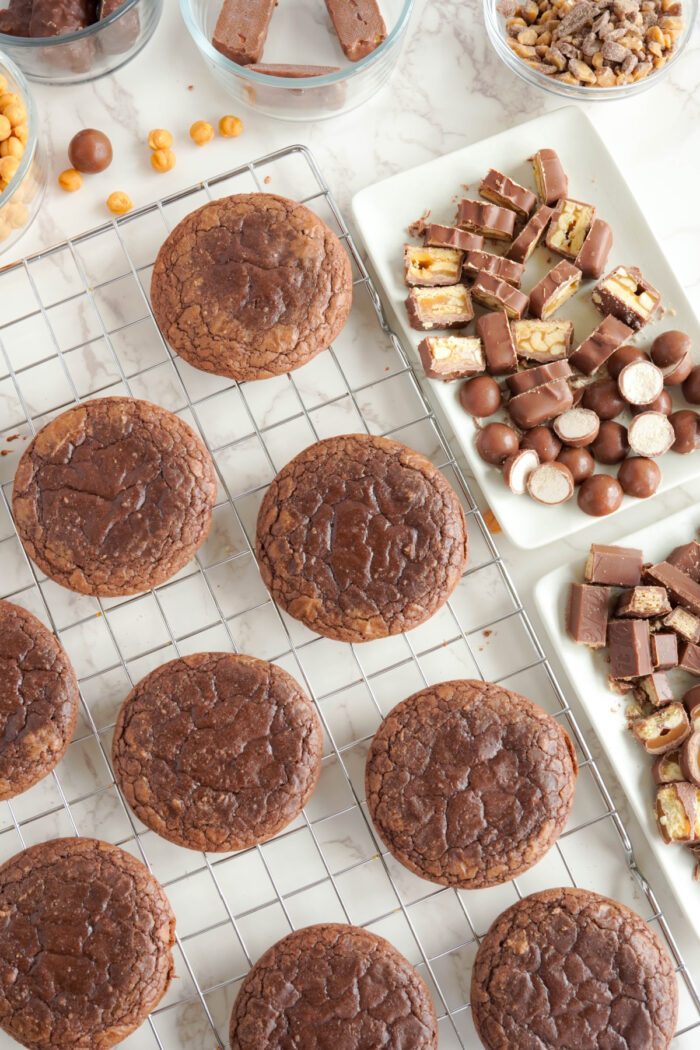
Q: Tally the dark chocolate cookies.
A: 9